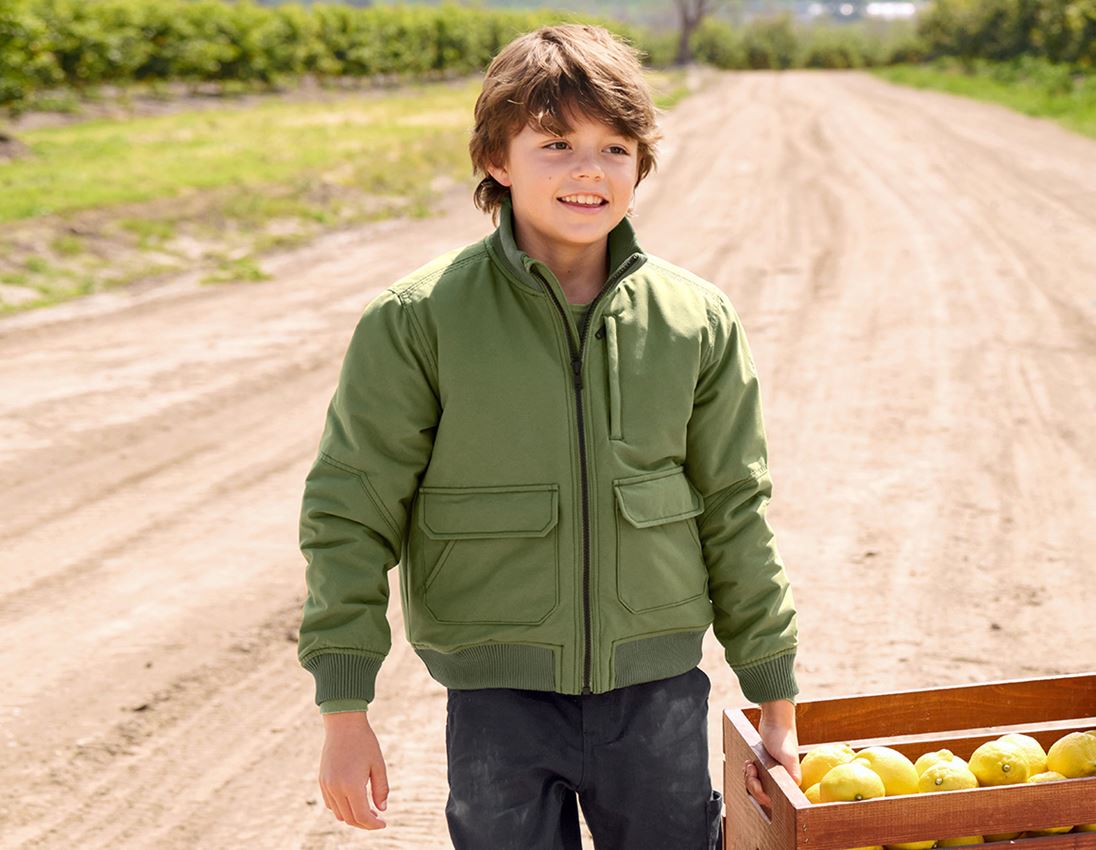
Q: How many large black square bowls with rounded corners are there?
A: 0